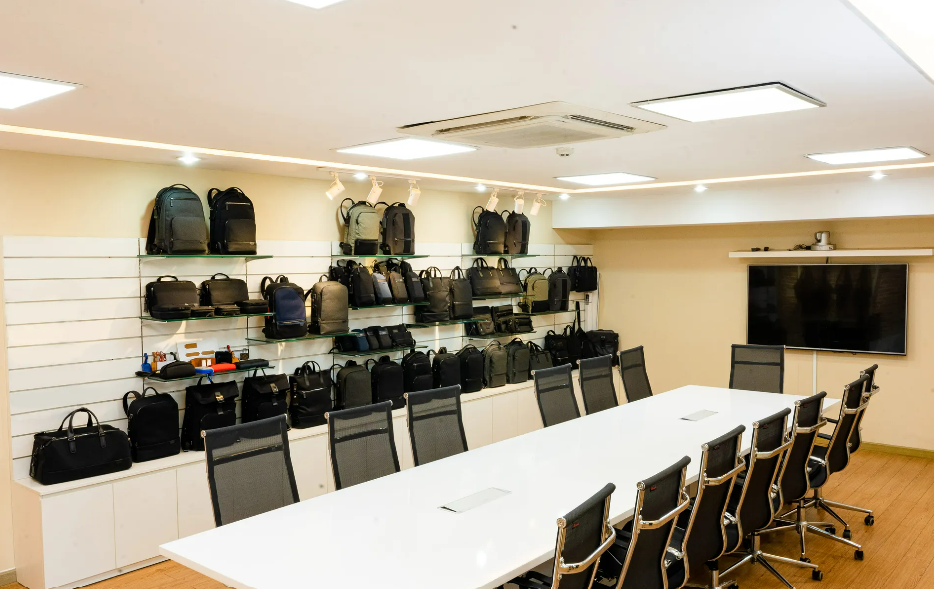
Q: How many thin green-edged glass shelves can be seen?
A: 12